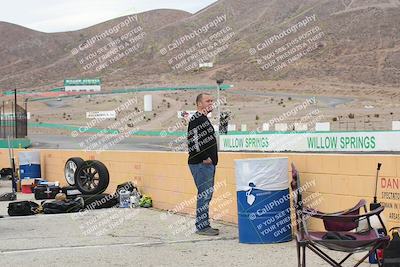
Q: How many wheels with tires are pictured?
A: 2